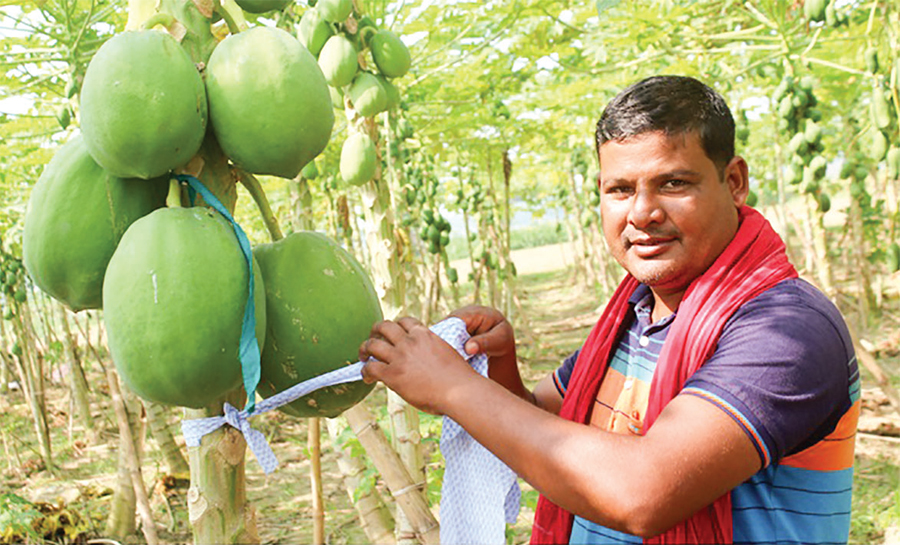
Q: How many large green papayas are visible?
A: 5